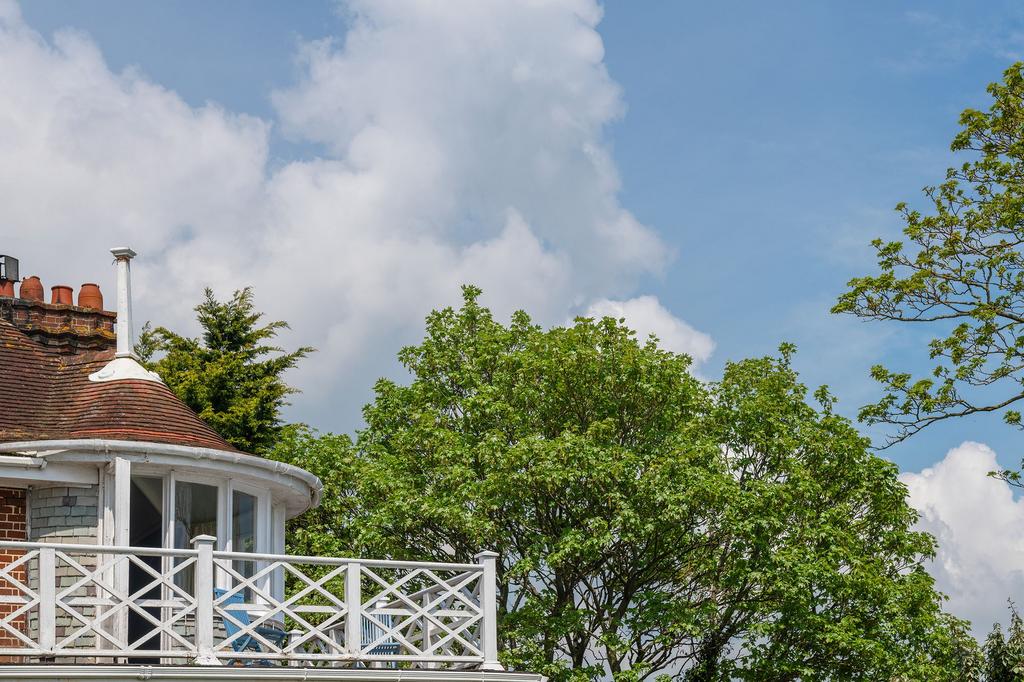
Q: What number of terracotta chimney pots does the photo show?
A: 4